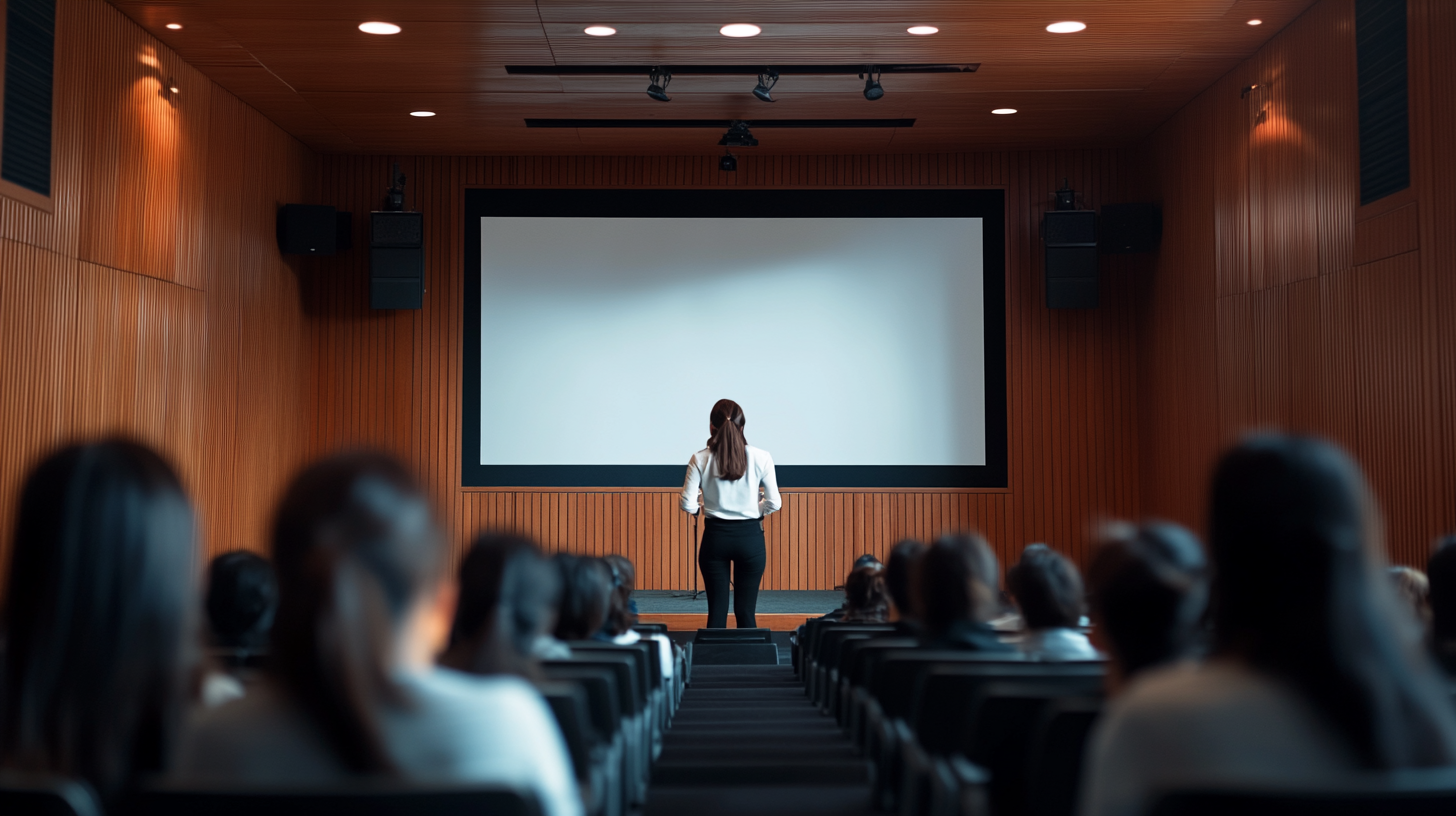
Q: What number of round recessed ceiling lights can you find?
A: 9